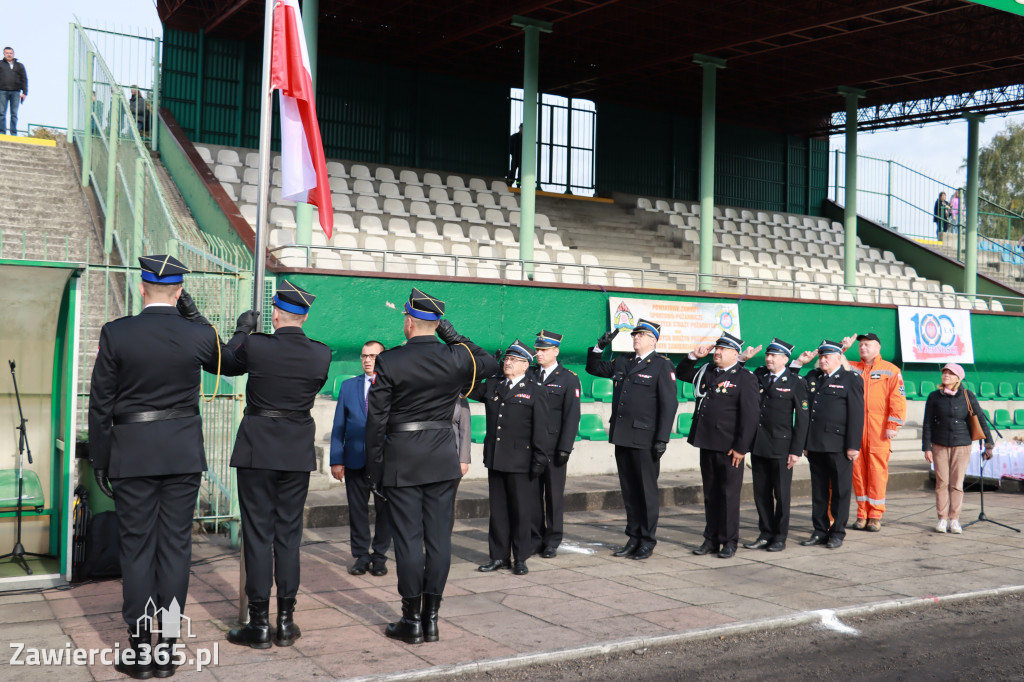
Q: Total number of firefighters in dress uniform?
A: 9